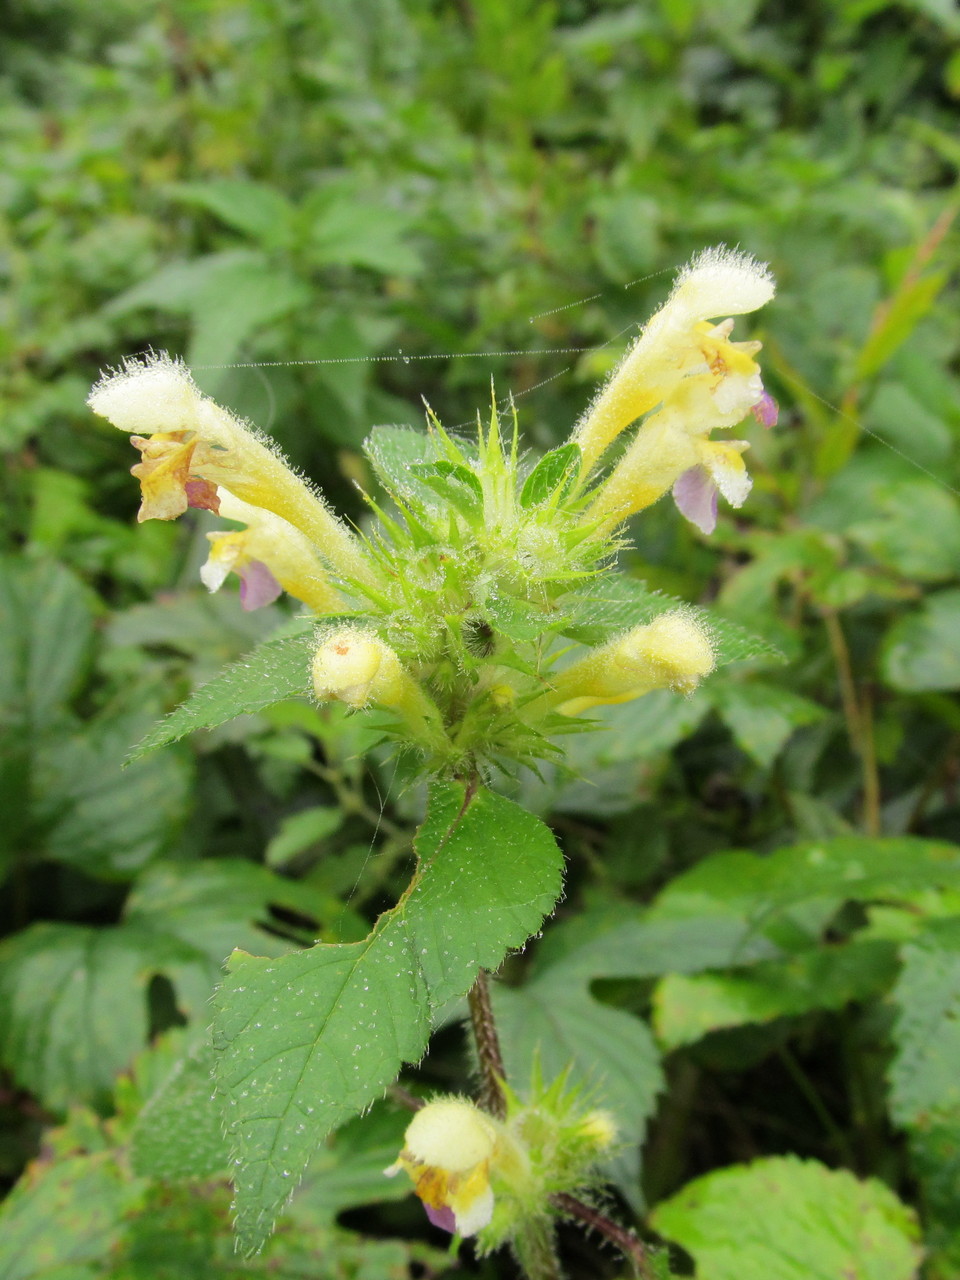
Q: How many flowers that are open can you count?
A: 5